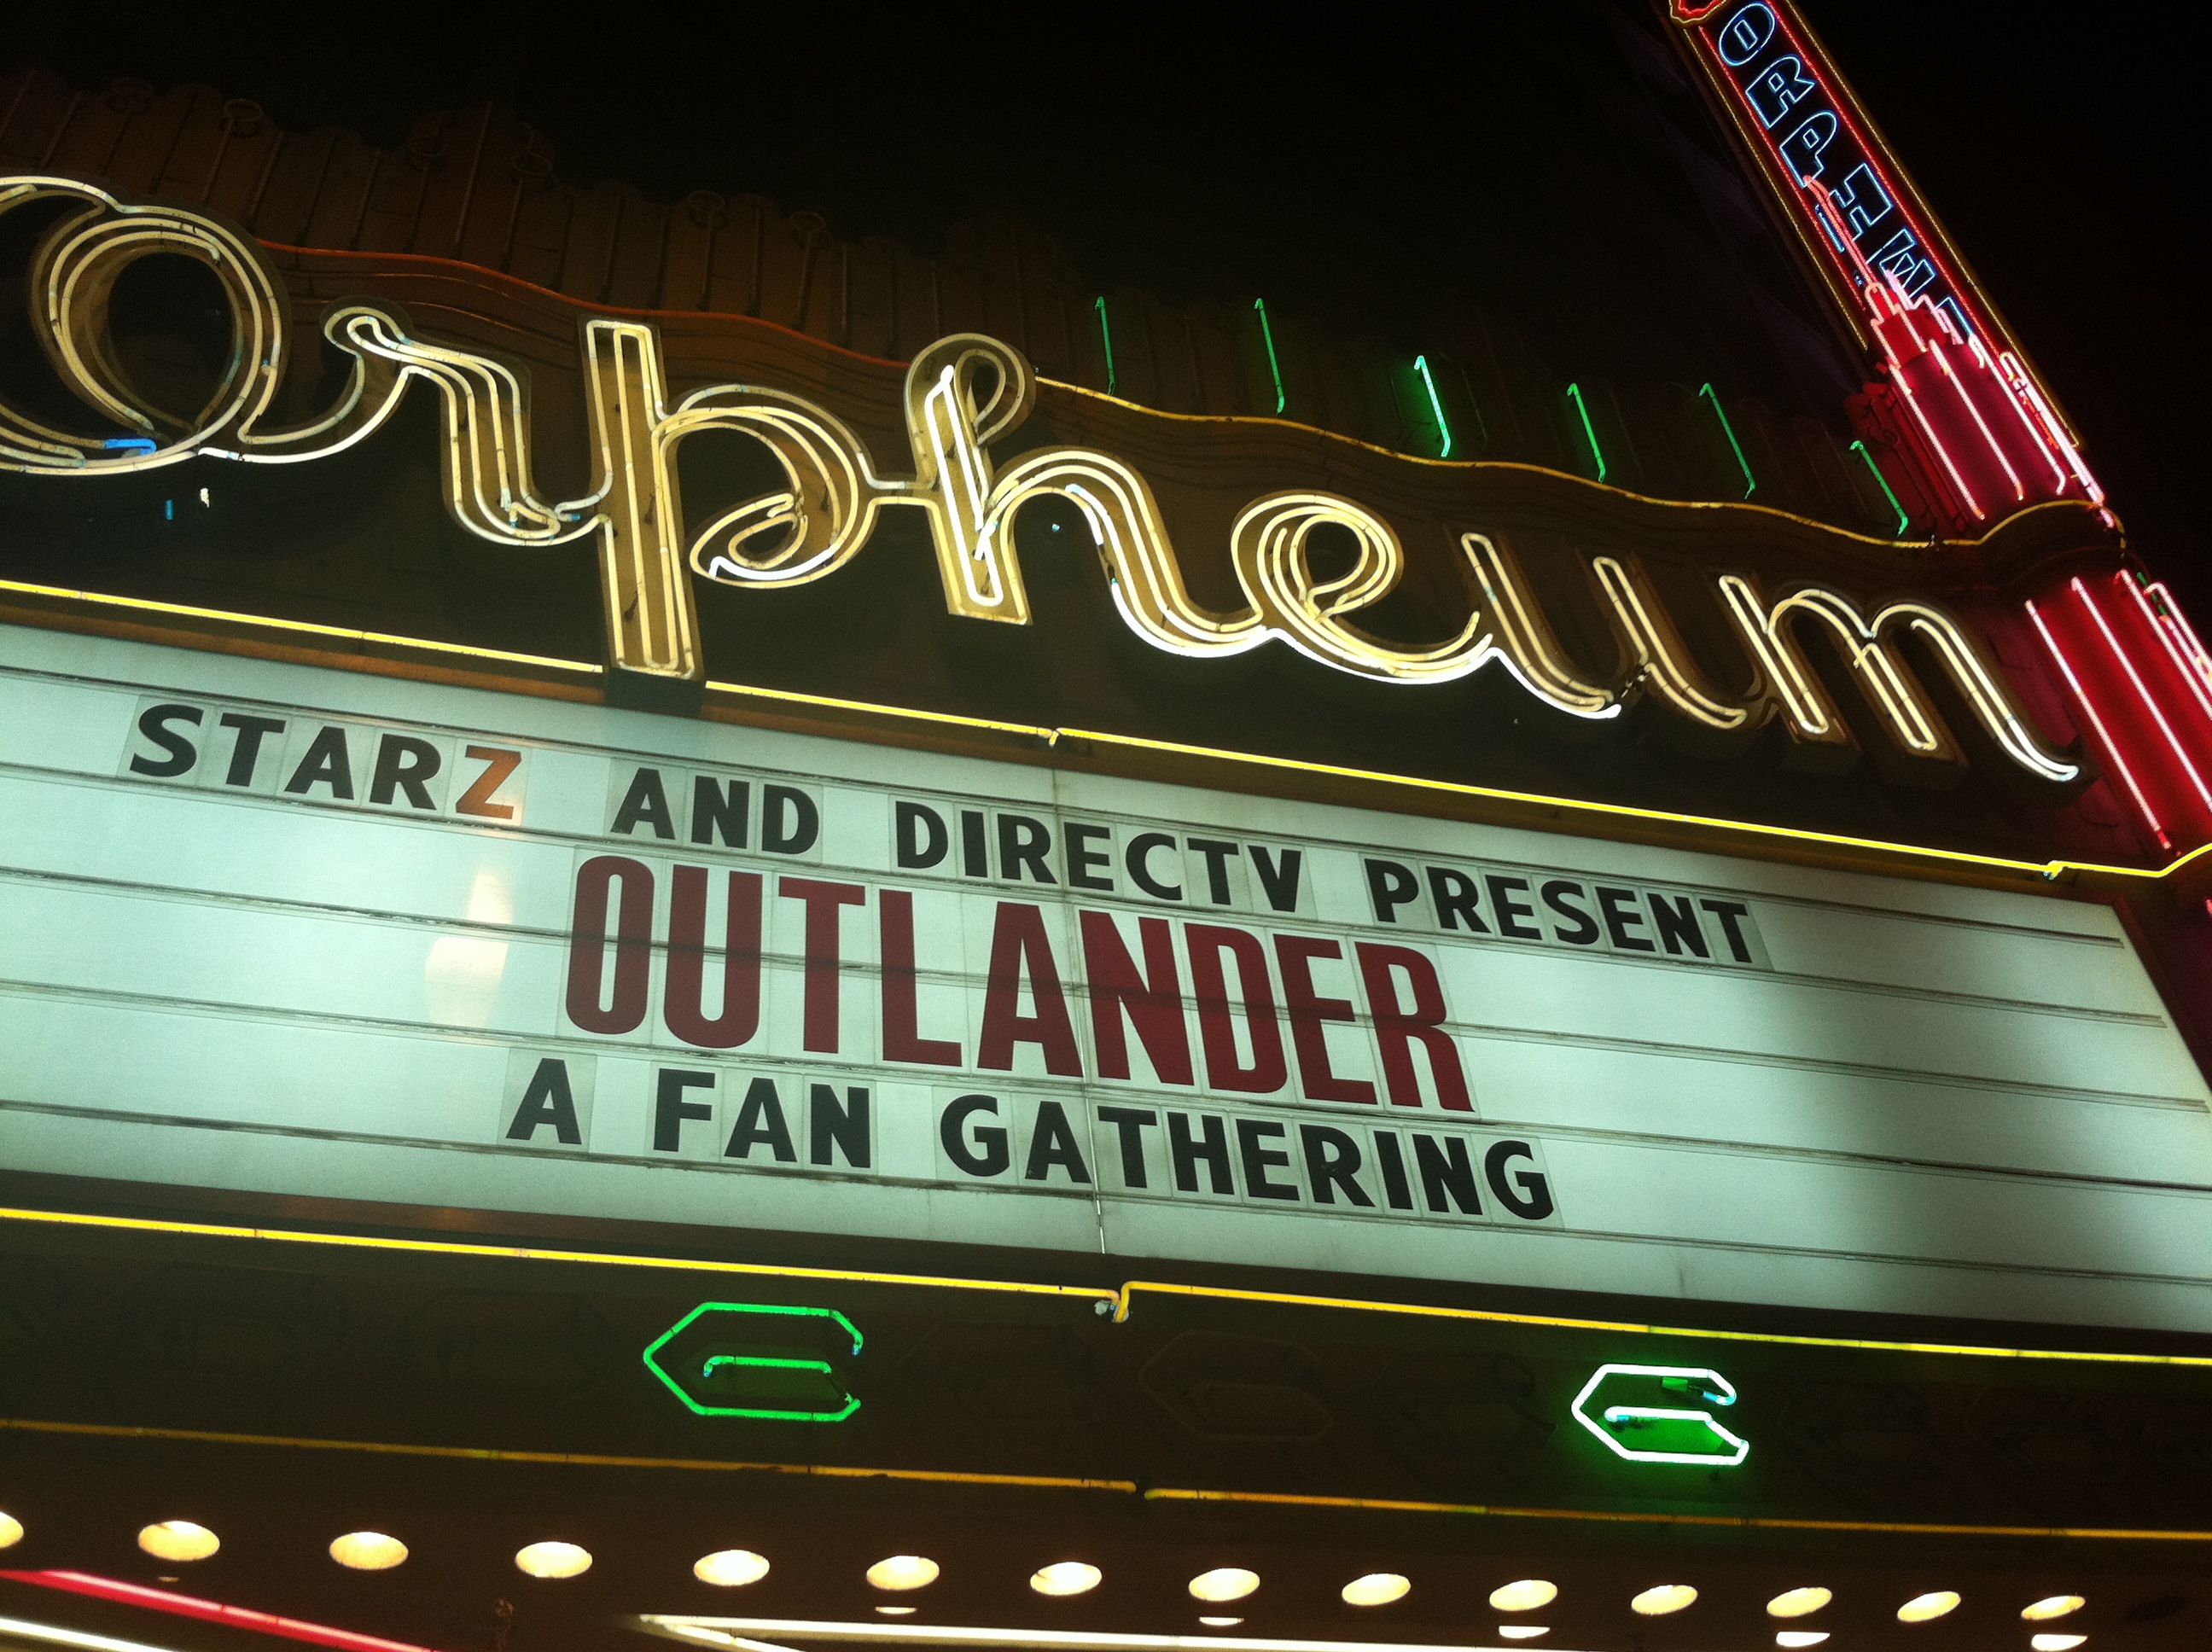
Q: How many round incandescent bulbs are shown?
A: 14